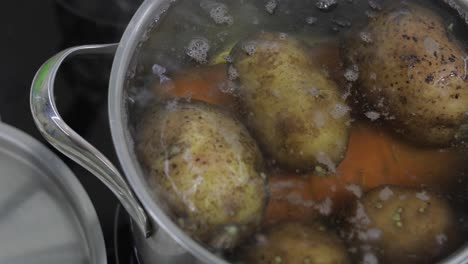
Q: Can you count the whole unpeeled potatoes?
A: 5